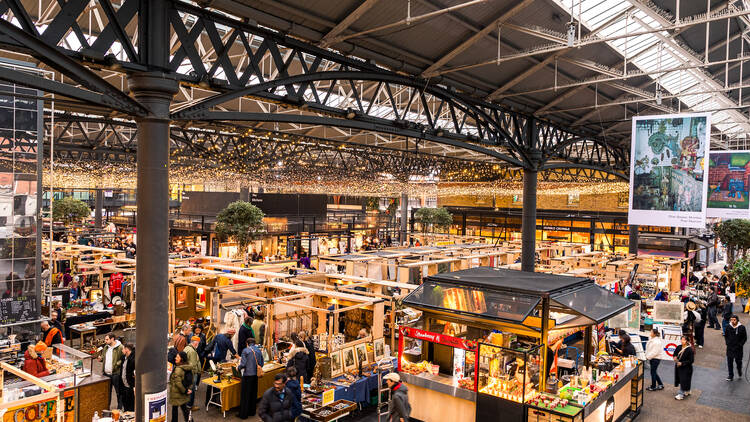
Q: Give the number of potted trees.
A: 4